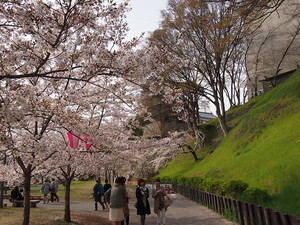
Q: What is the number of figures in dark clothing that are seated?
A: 2